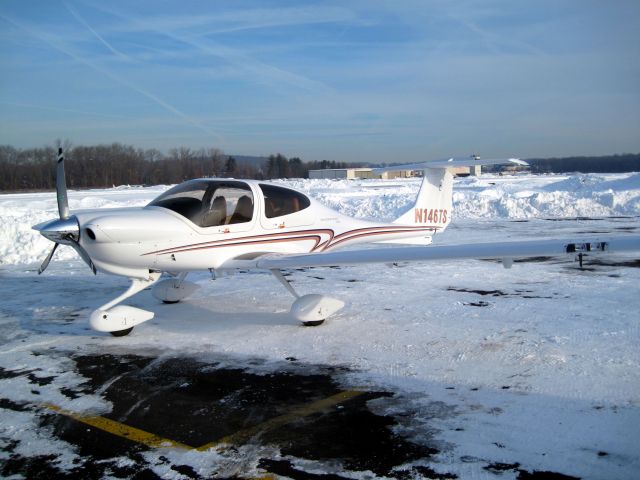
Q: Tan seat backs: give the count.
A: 2